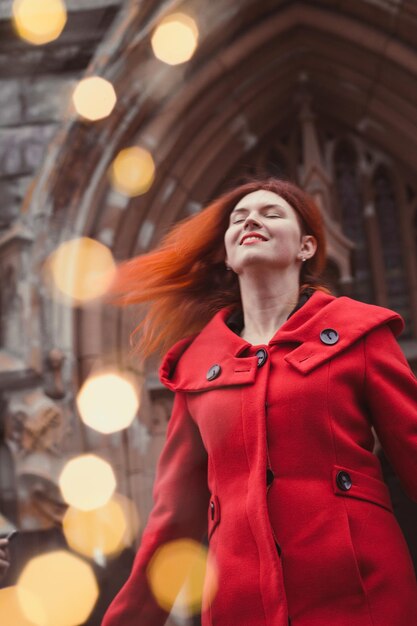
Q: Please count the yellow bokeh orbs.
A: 11